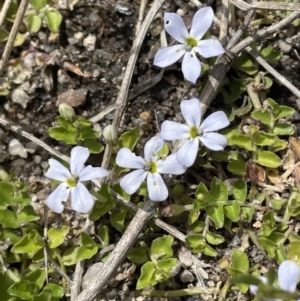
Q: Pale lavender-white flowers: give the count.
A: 5